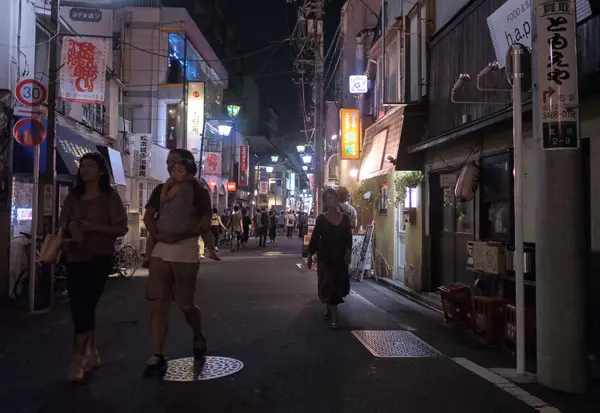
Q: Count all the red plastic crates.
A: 3